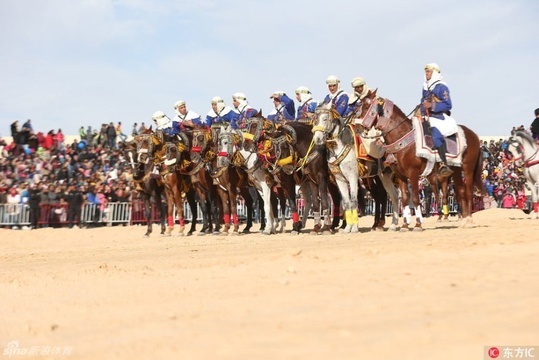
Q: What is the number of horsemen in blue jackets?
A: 9